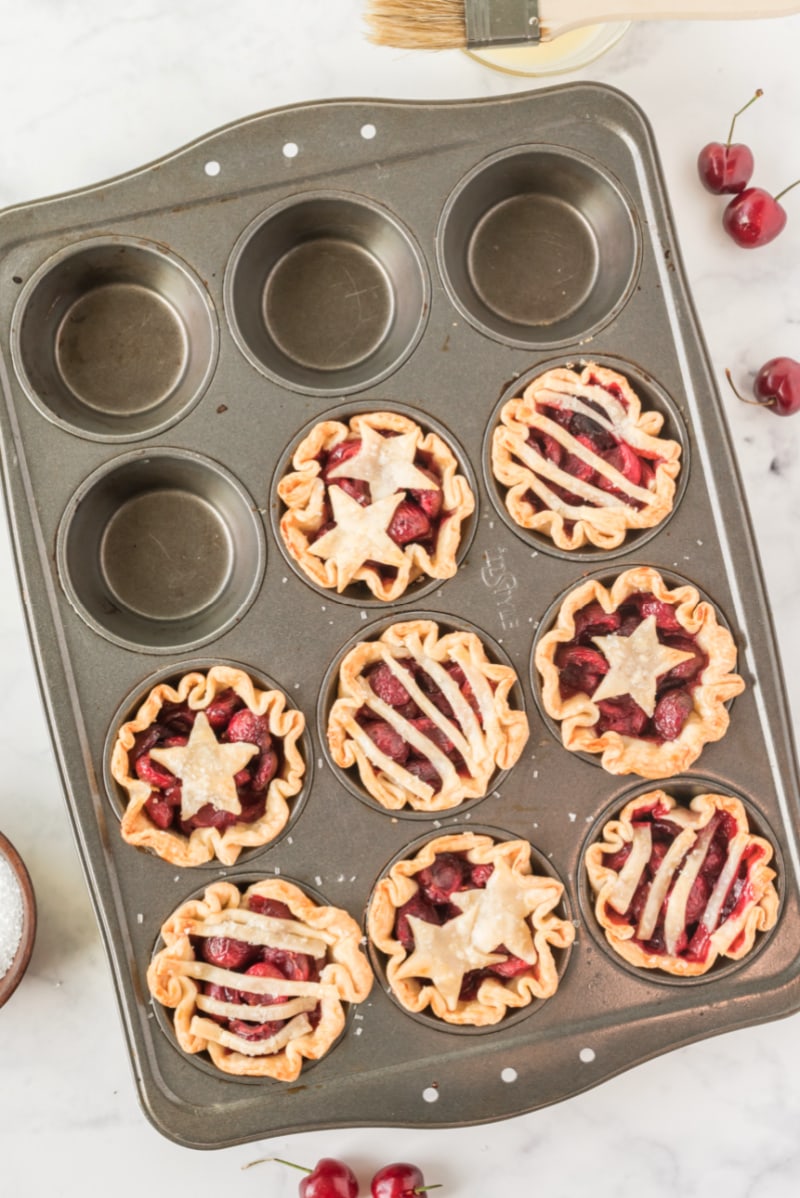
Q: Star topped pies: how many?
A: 4